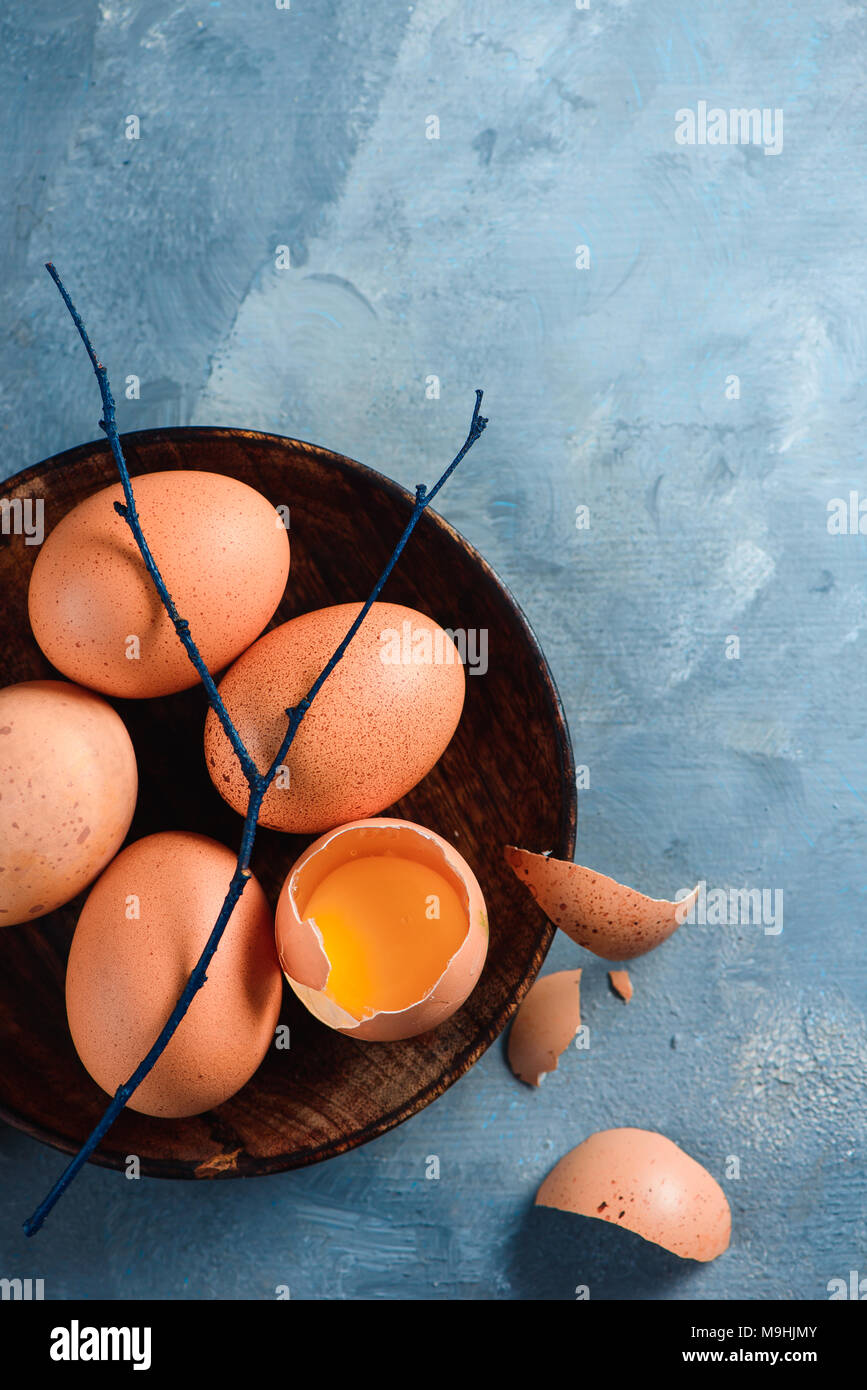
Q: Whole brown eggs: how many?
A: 4